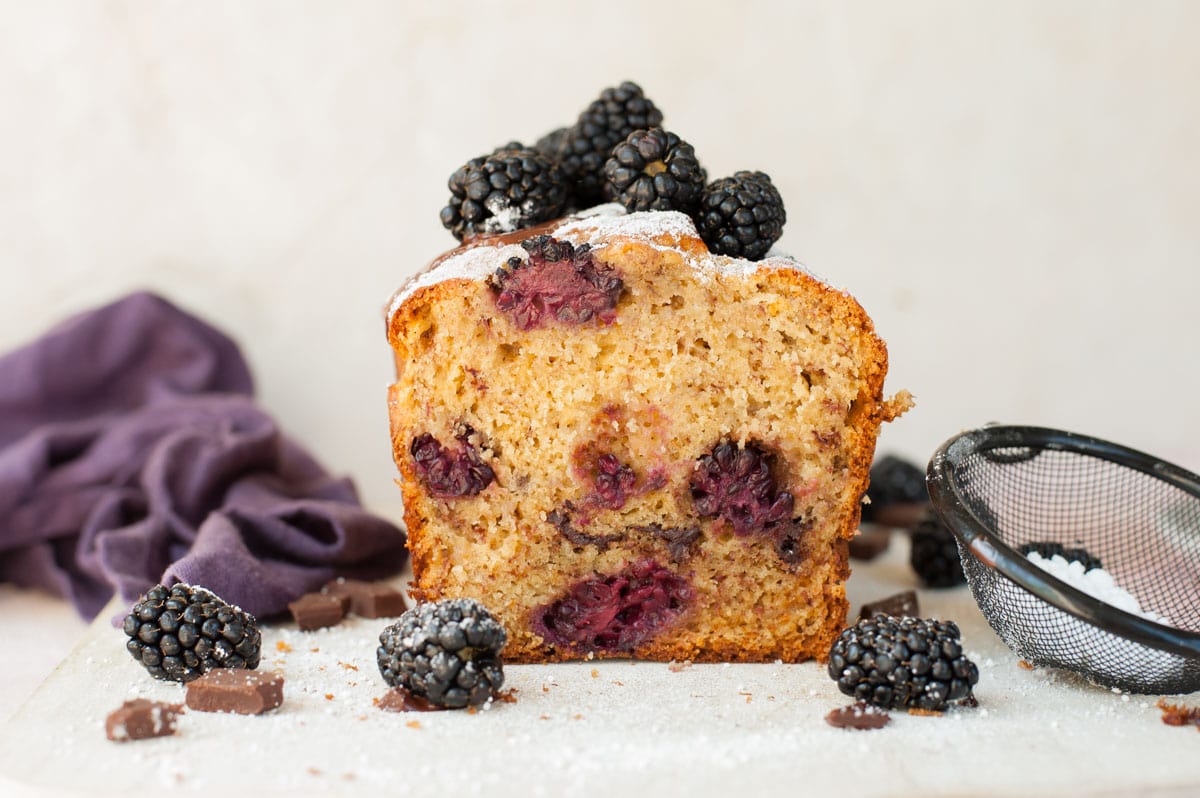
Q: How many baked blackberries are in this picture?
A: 5